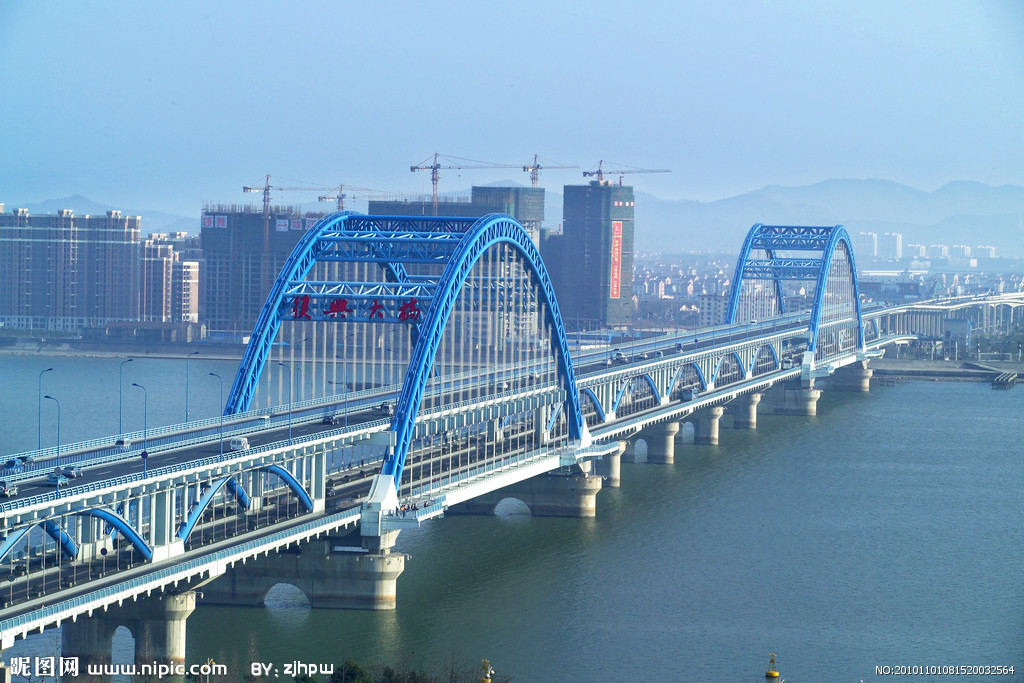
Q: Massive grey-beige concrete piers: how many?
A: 9